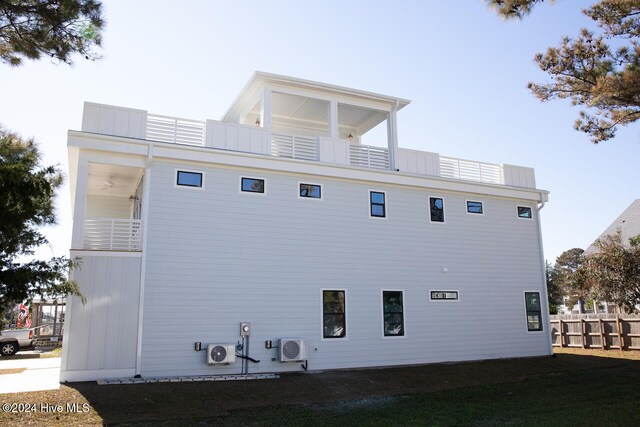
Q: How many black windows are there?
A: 11